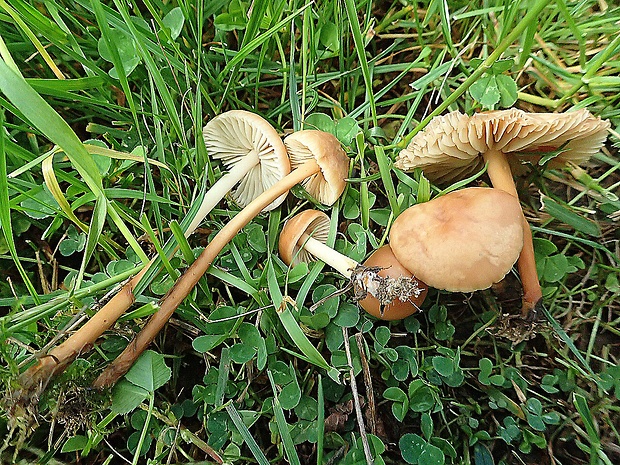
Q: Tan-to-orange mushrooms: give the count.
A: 6